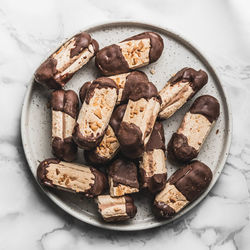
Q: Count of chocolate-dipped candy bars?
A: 14